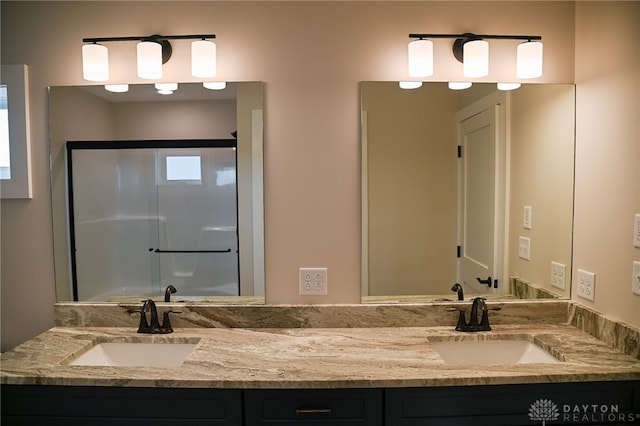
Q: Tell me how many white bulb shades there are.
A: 6